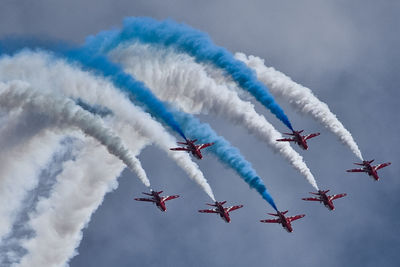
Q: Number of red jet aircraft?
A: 7